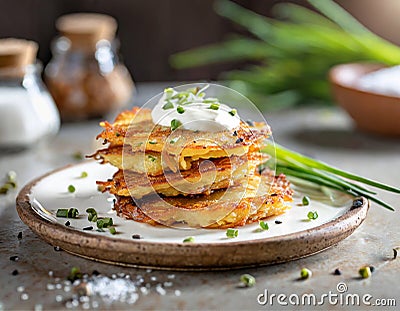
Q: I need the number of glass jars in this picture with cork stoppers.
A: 2